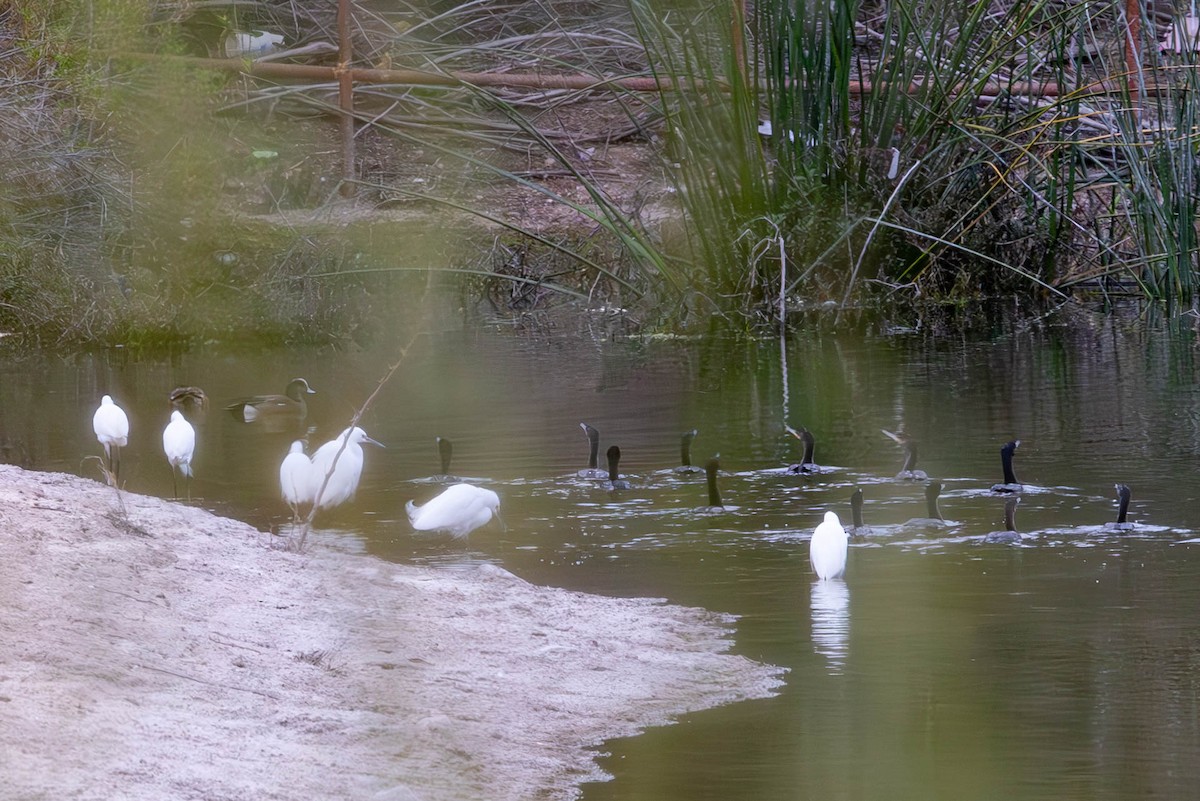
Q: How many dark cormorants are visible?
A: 12